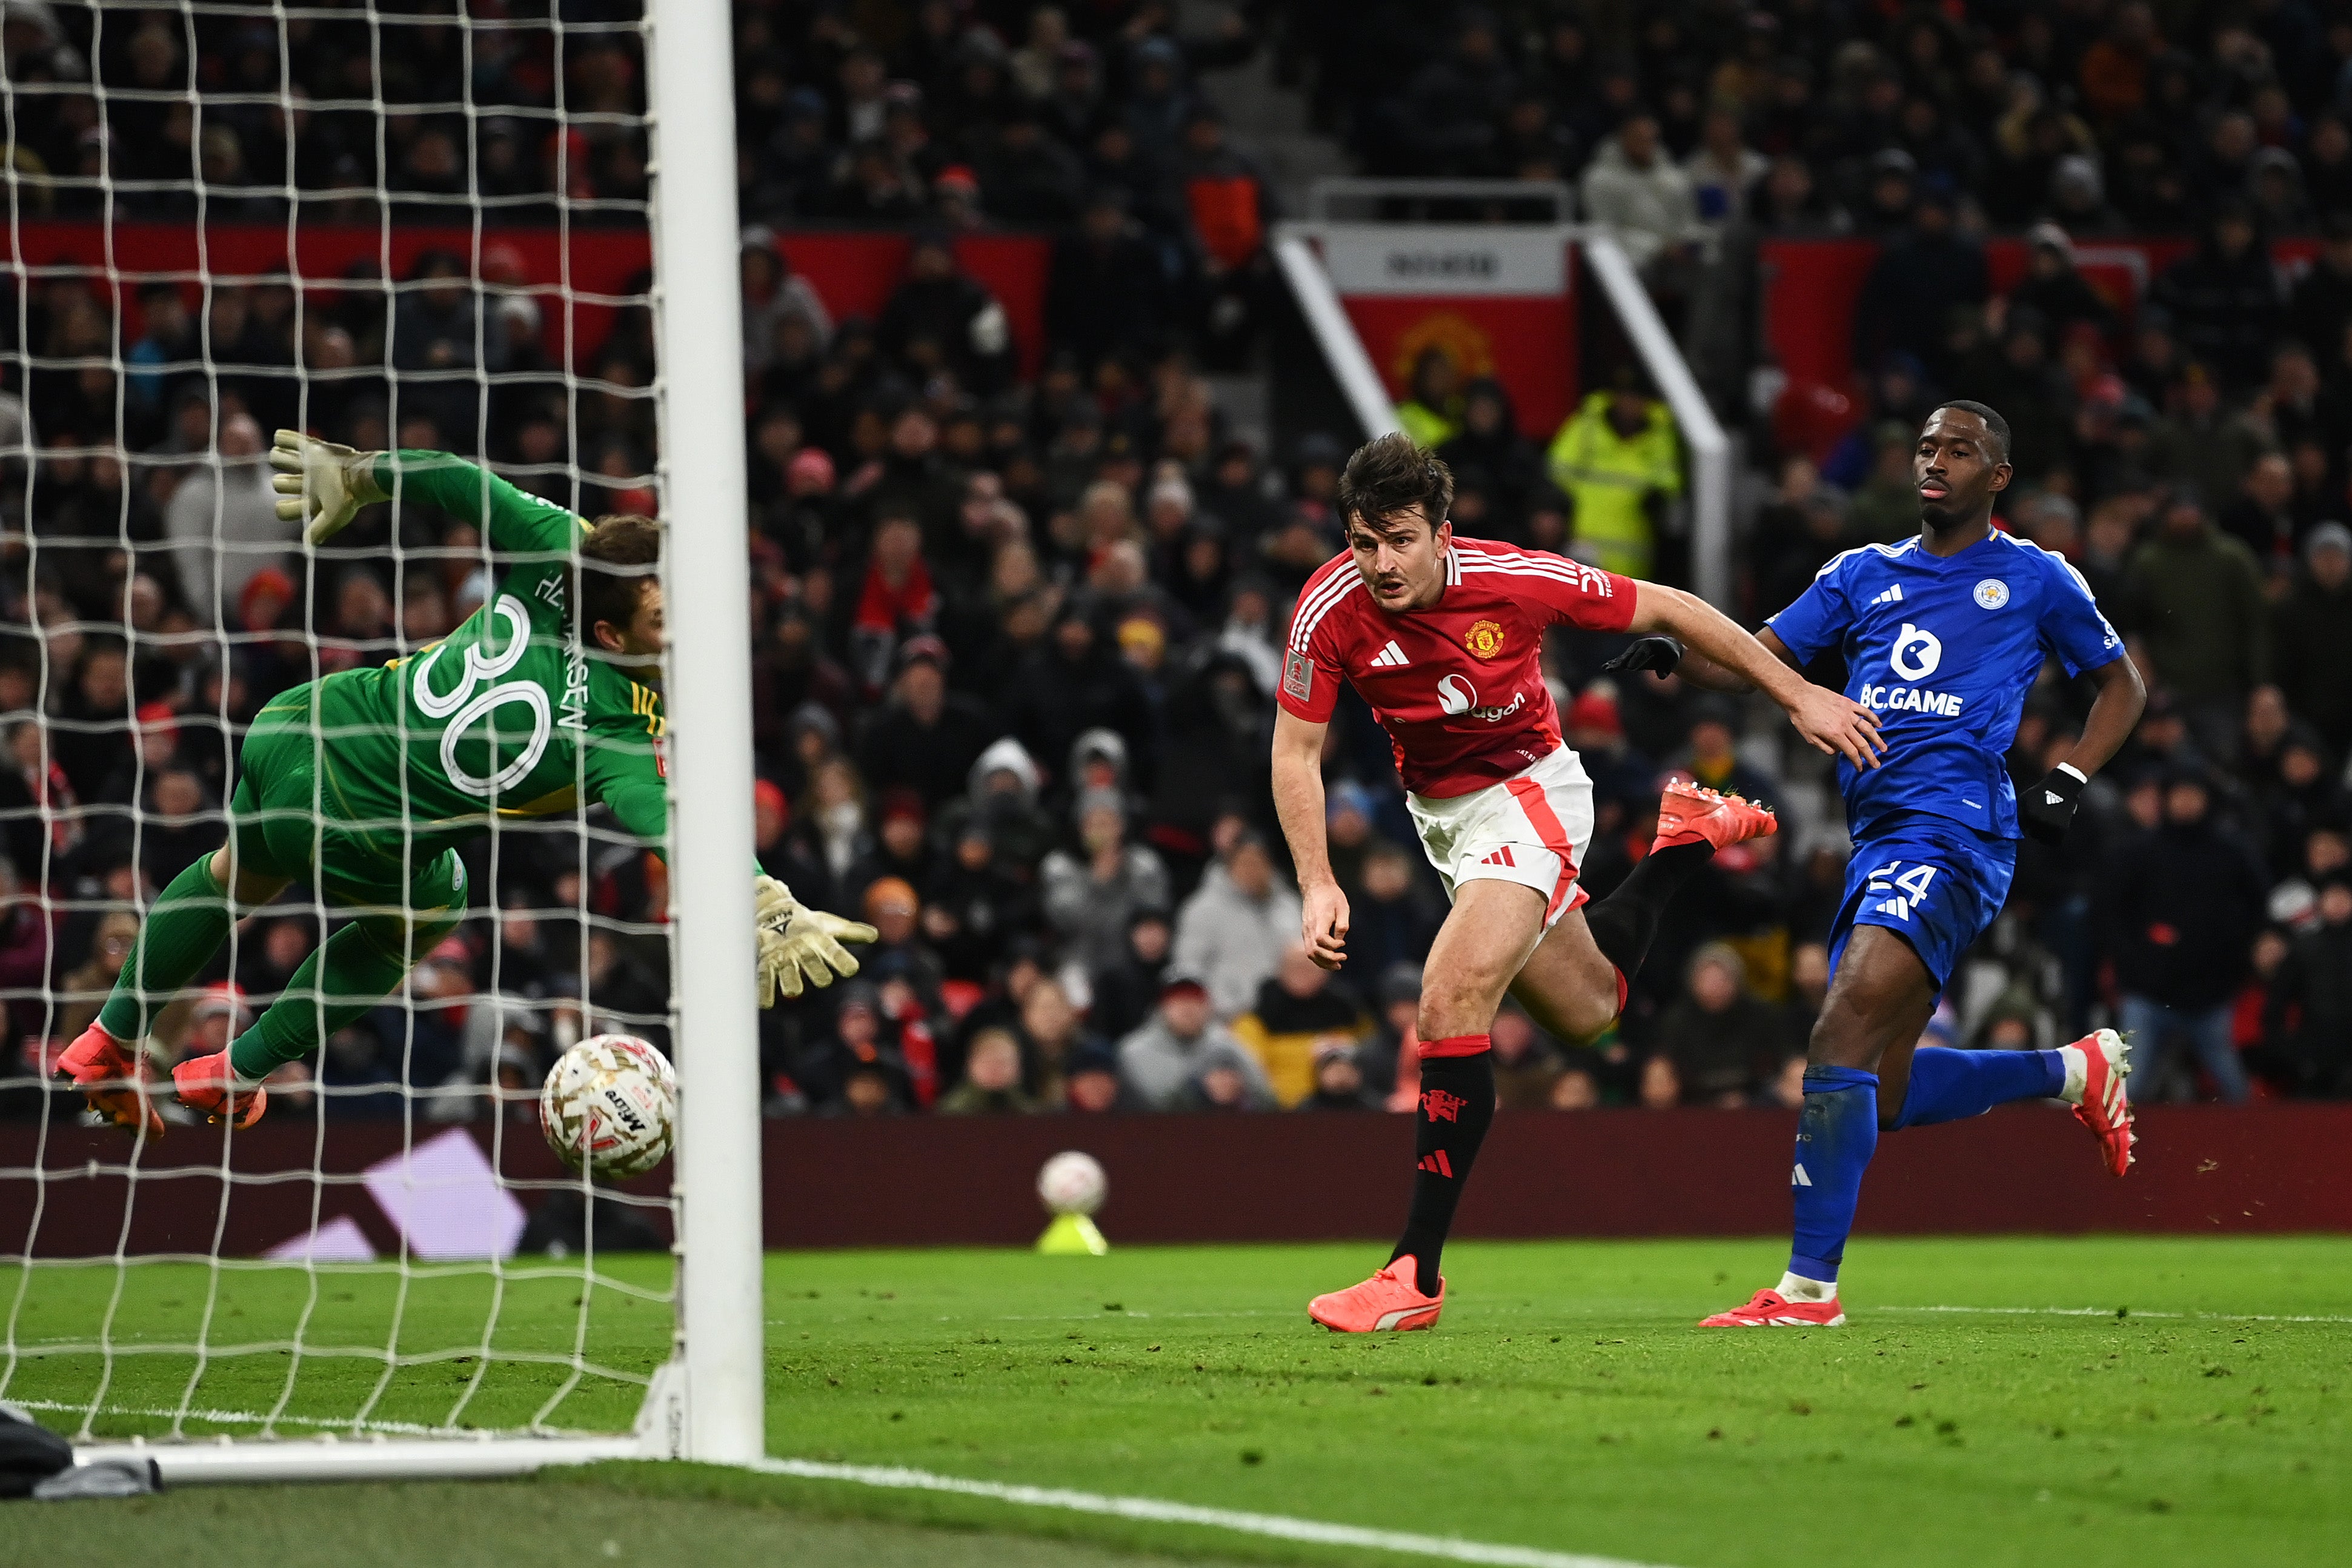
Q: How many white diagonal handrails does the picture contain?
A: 2